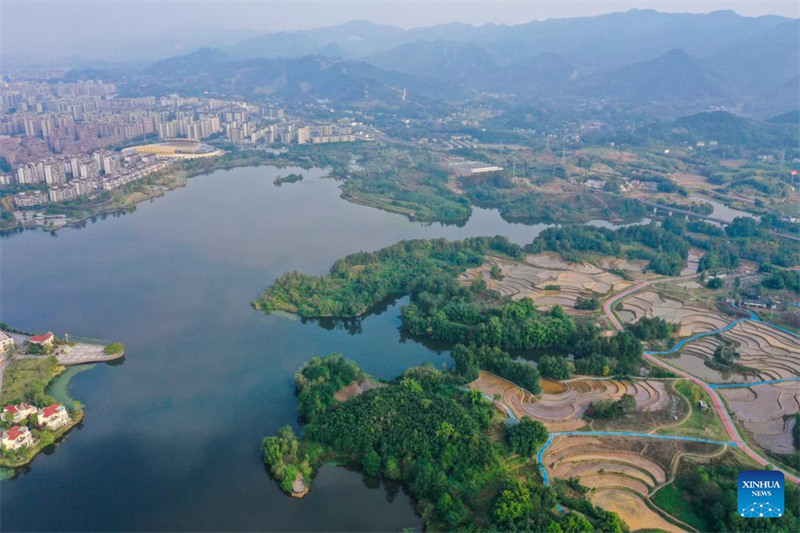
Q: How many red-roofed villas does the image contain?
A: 4